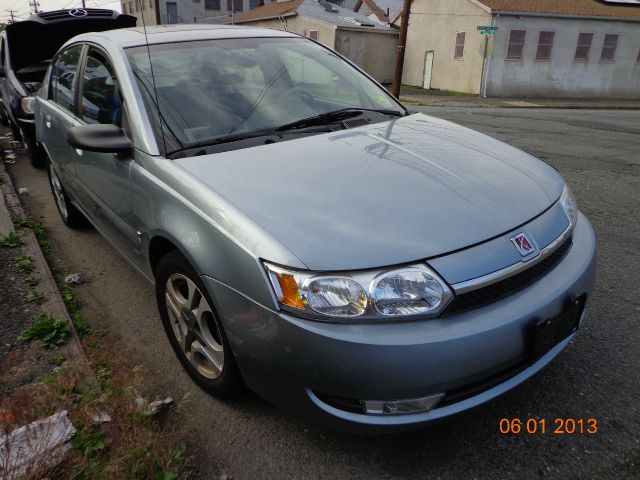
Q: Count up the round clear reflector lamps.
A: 2